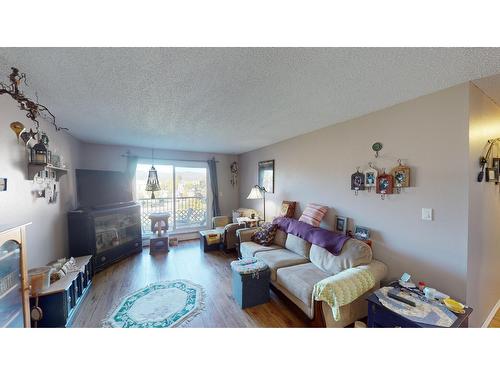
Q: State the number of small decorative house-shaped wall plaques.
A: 4